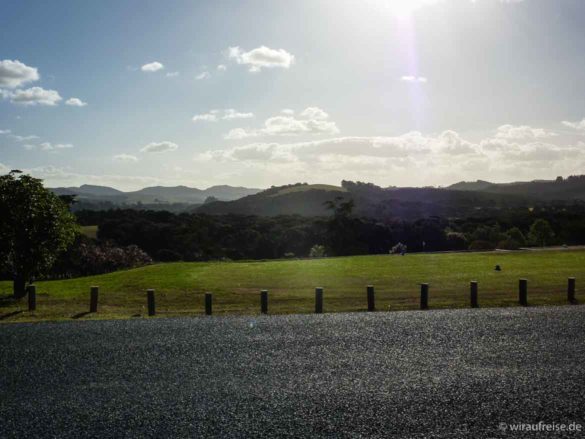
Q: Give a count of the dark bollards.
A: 11